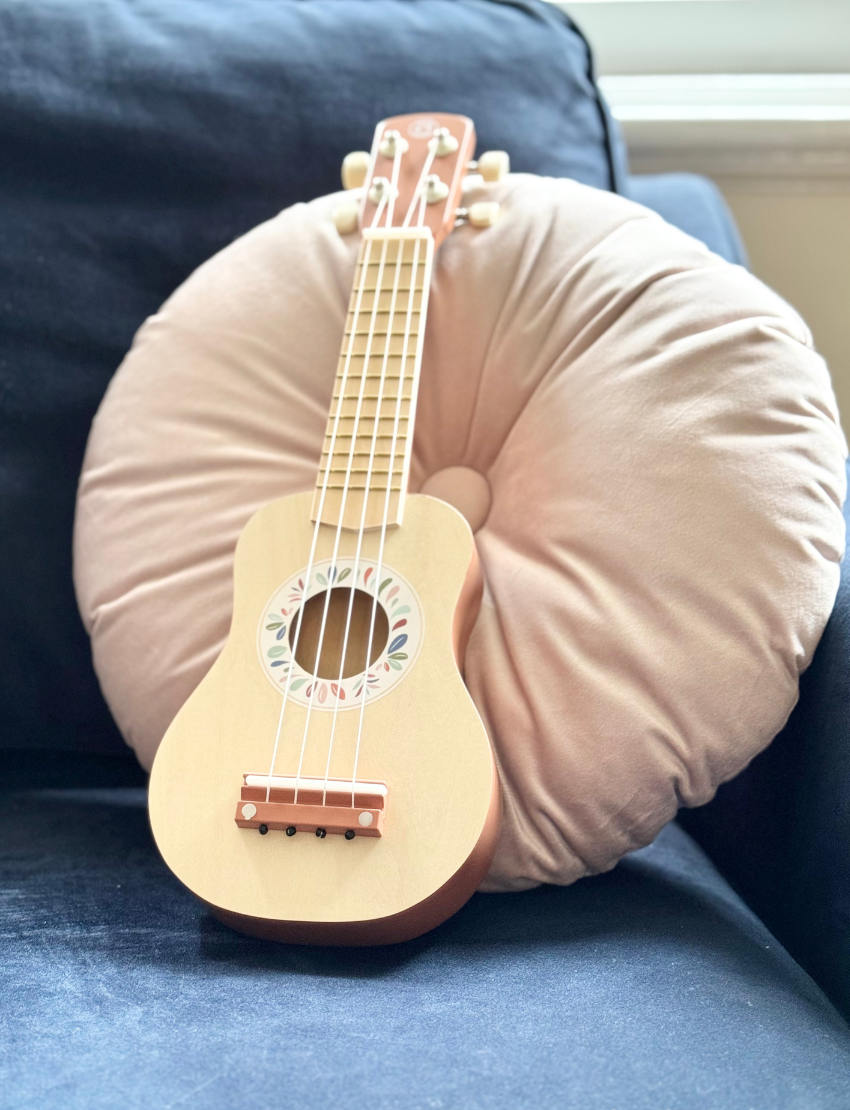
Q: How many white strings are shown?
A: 4